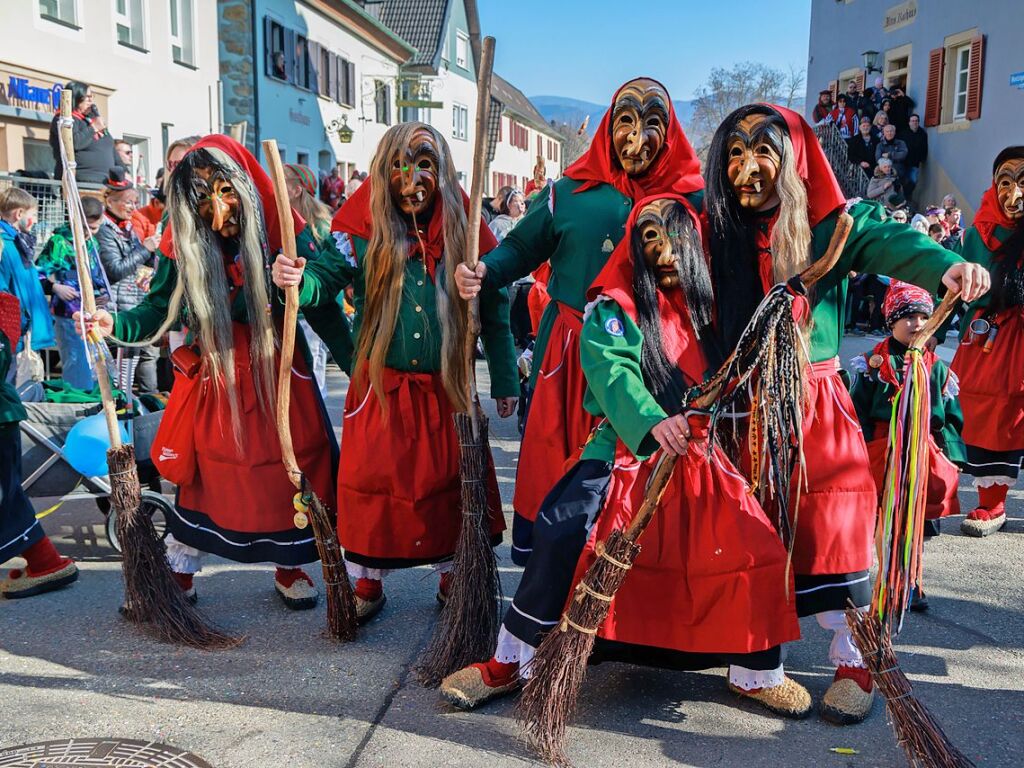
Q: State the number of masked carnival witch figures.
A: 6